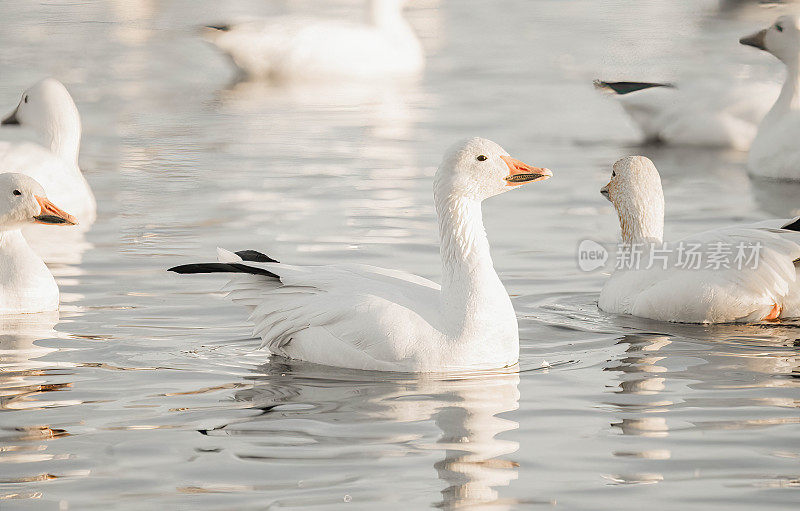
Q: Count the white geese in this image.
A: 7